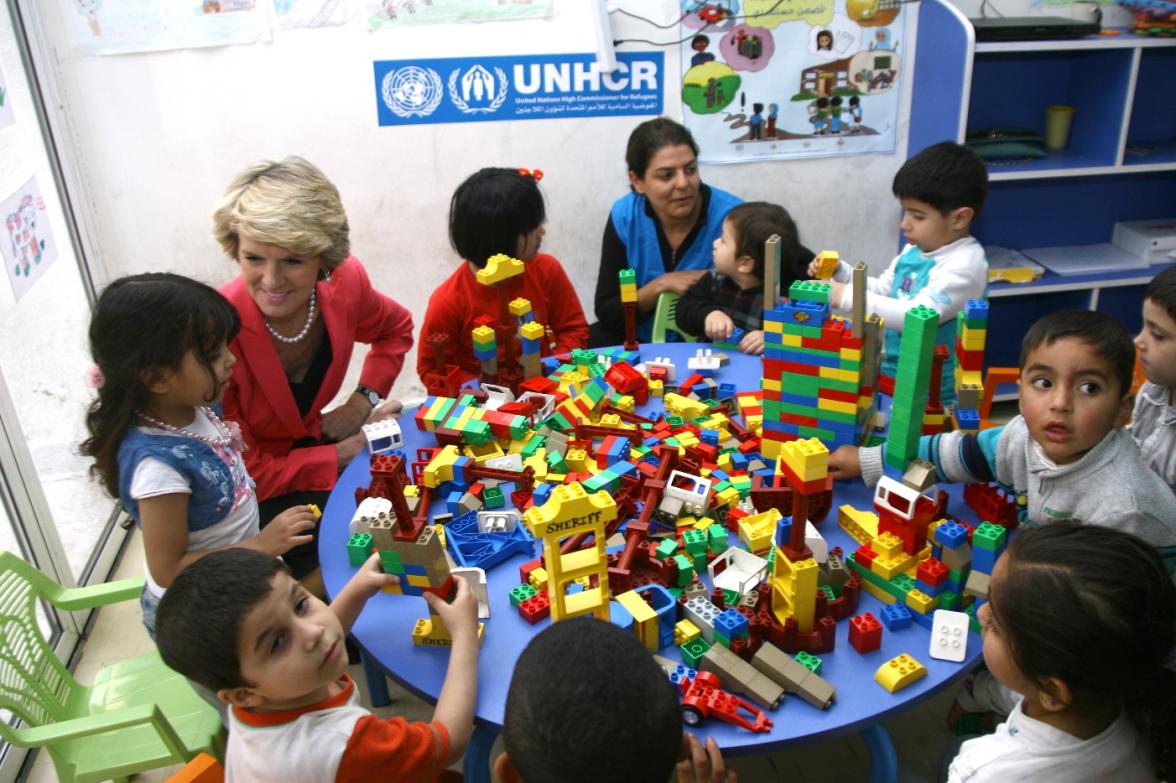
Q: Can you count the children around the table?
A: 9